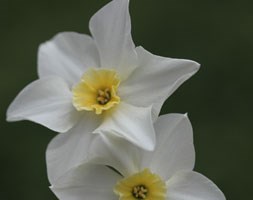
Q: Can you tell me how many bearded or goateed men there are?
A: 0